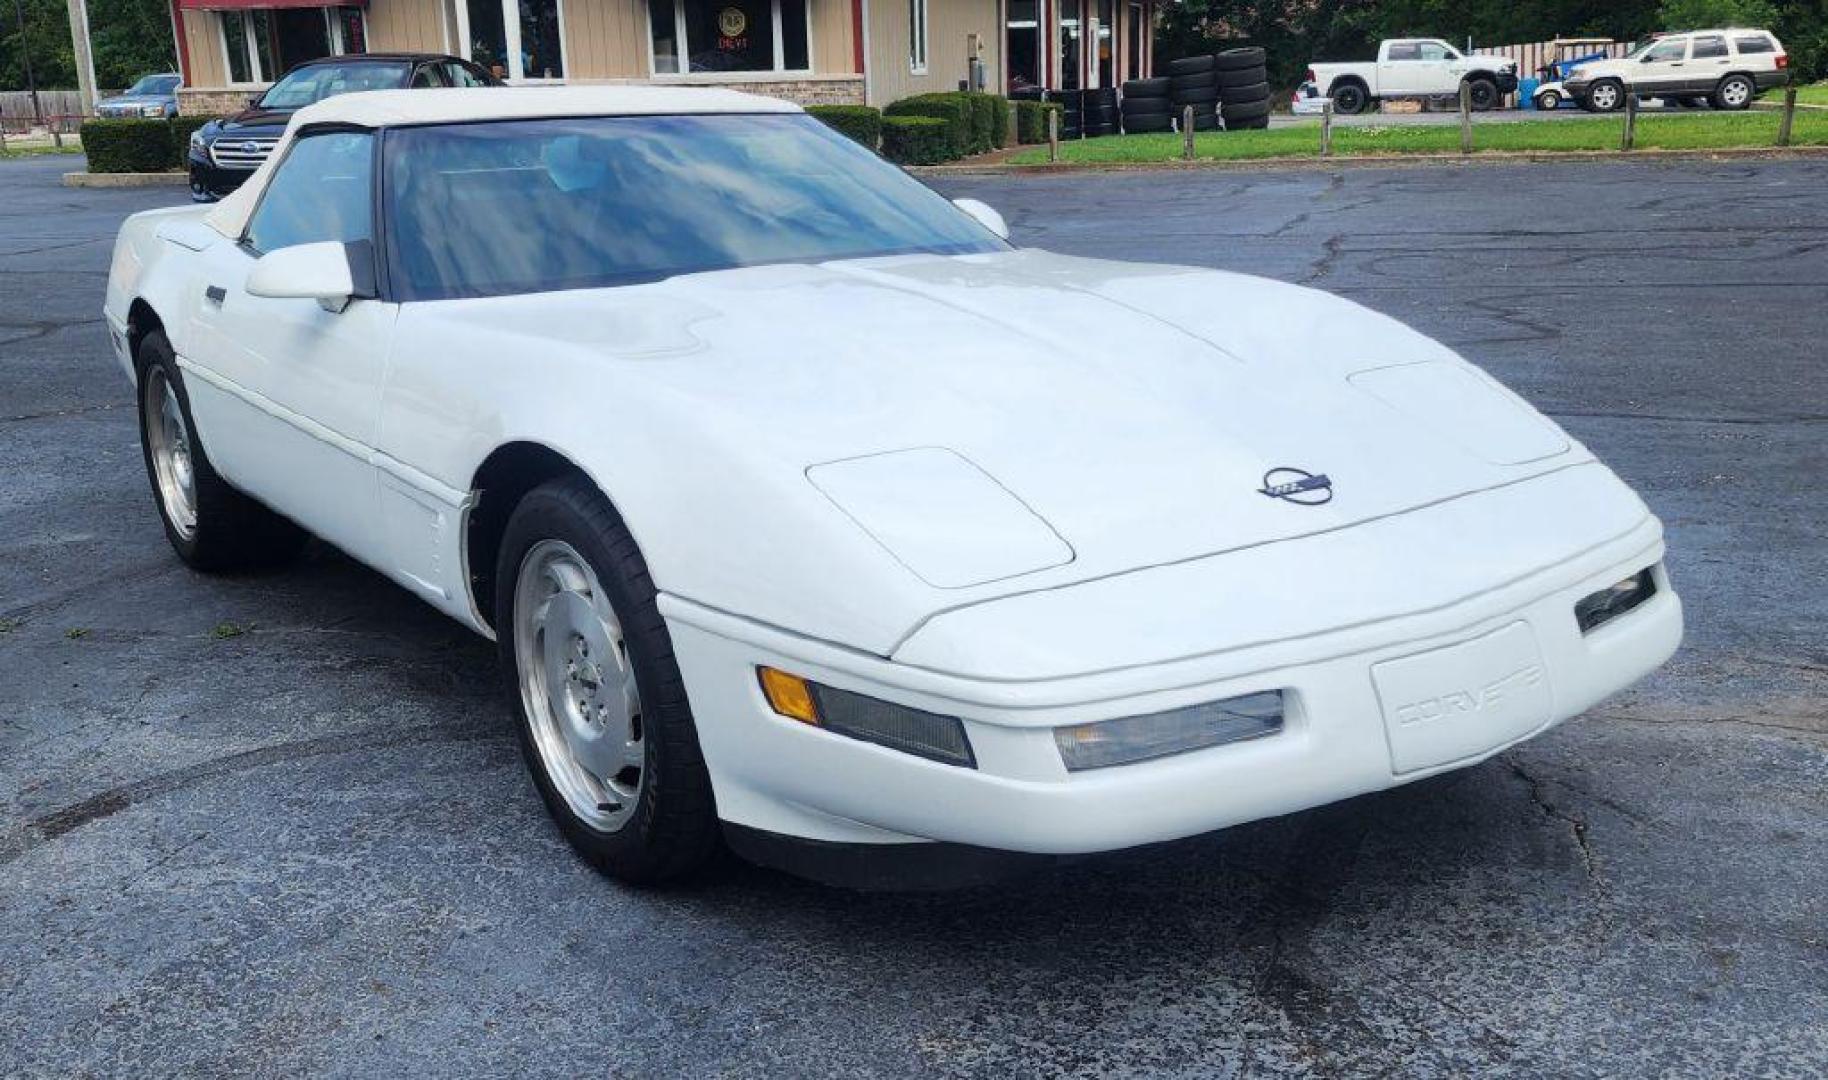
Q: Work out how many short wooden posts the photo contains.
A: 6